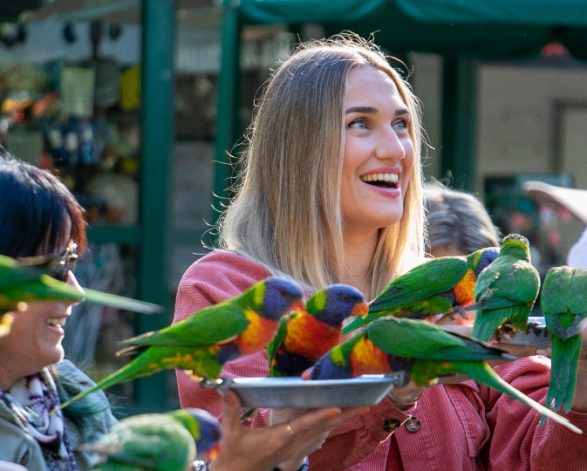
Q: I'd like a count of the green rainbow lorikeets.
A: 8